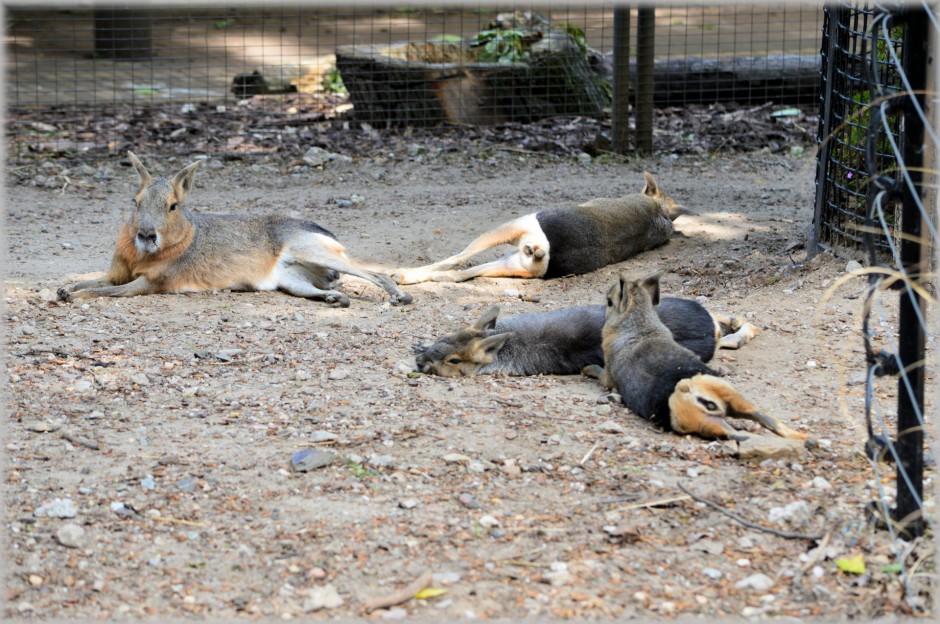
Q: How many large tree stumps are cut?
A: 1